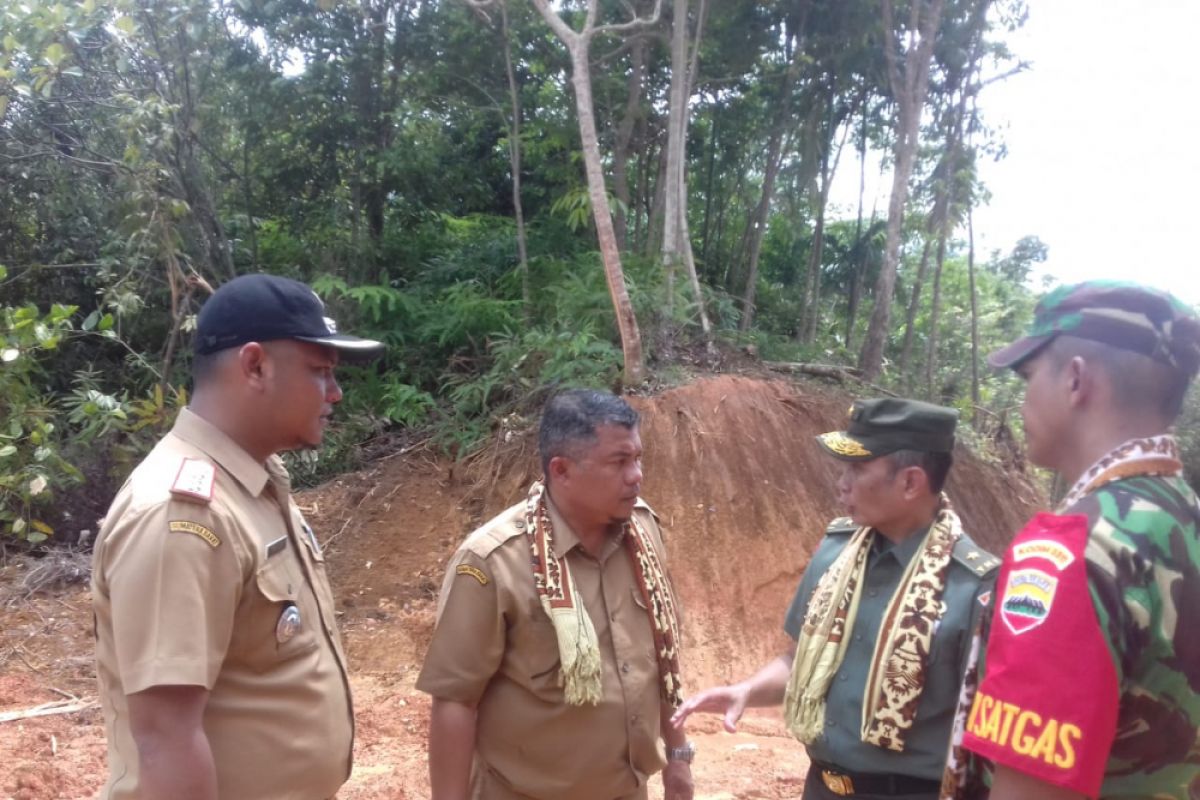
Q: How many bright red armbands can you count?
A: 1